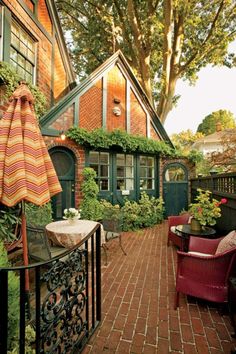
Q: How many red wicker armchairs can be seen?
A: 2